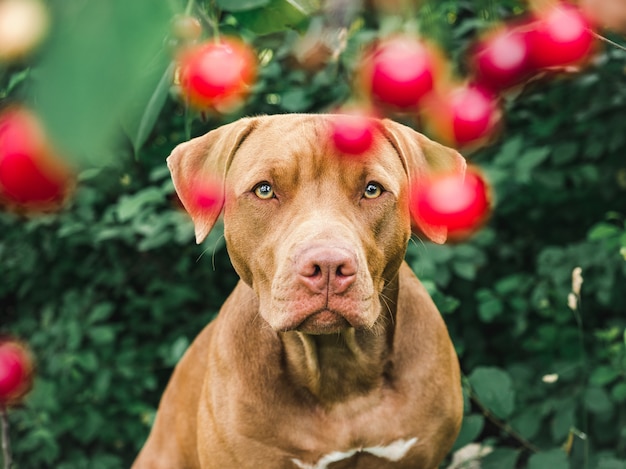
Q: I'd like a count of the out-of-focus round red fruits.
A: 10